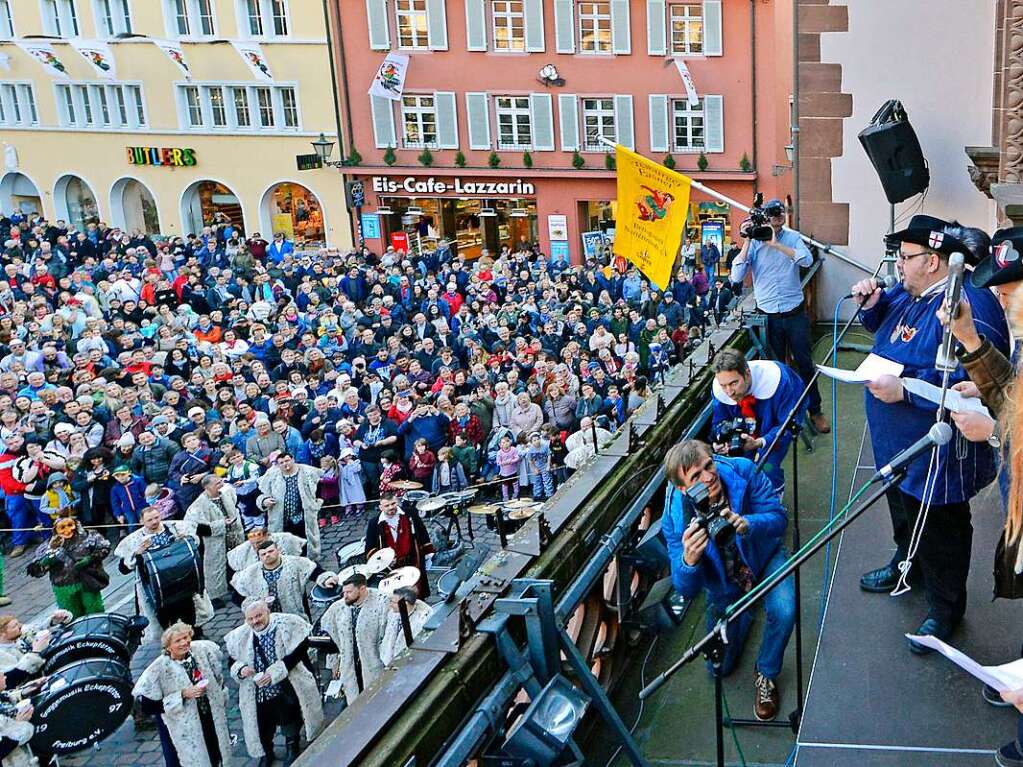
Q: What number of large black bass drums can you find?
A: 3